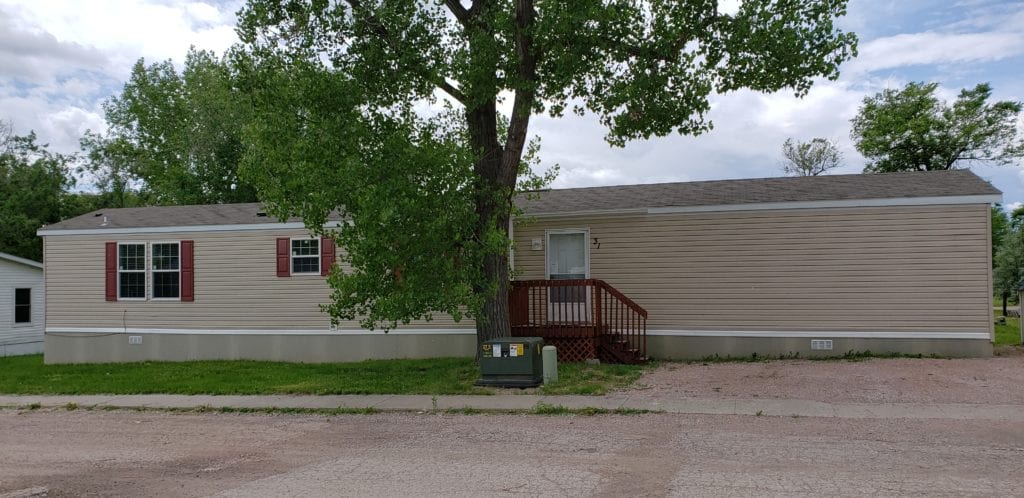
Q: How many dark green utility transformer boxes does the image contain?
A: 1